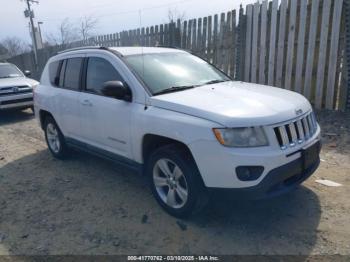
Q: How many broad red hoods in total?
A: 0